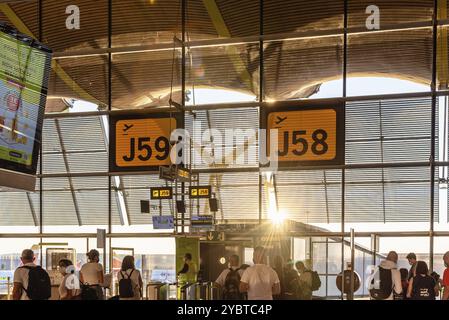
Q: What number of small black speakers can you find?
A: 3